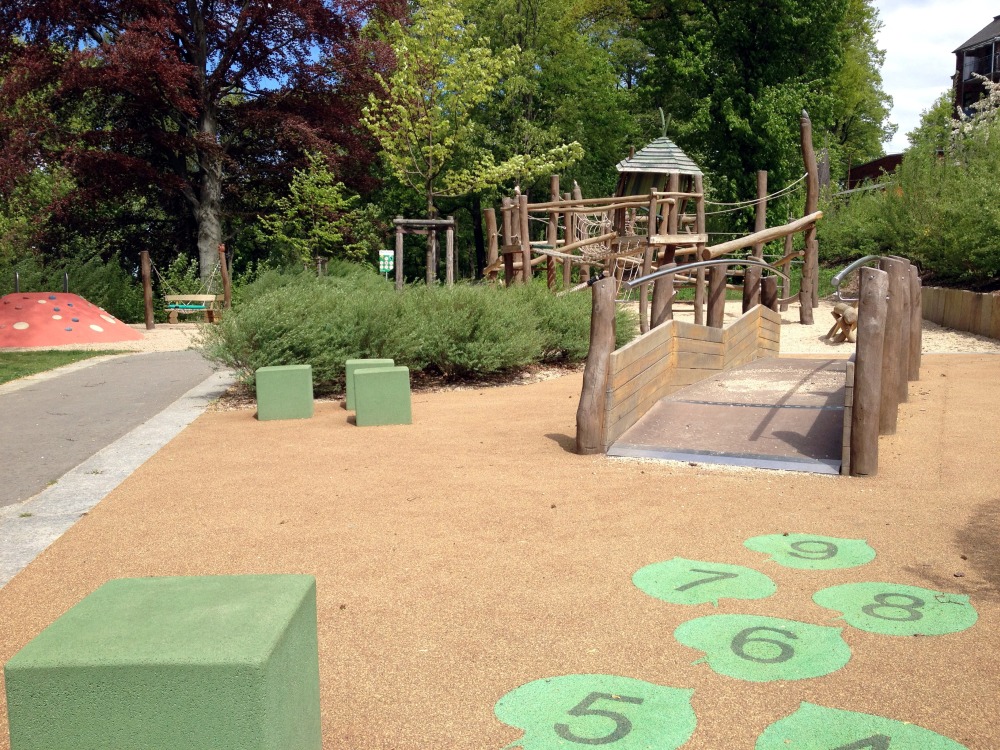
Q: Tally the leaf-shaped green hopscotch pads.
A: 6